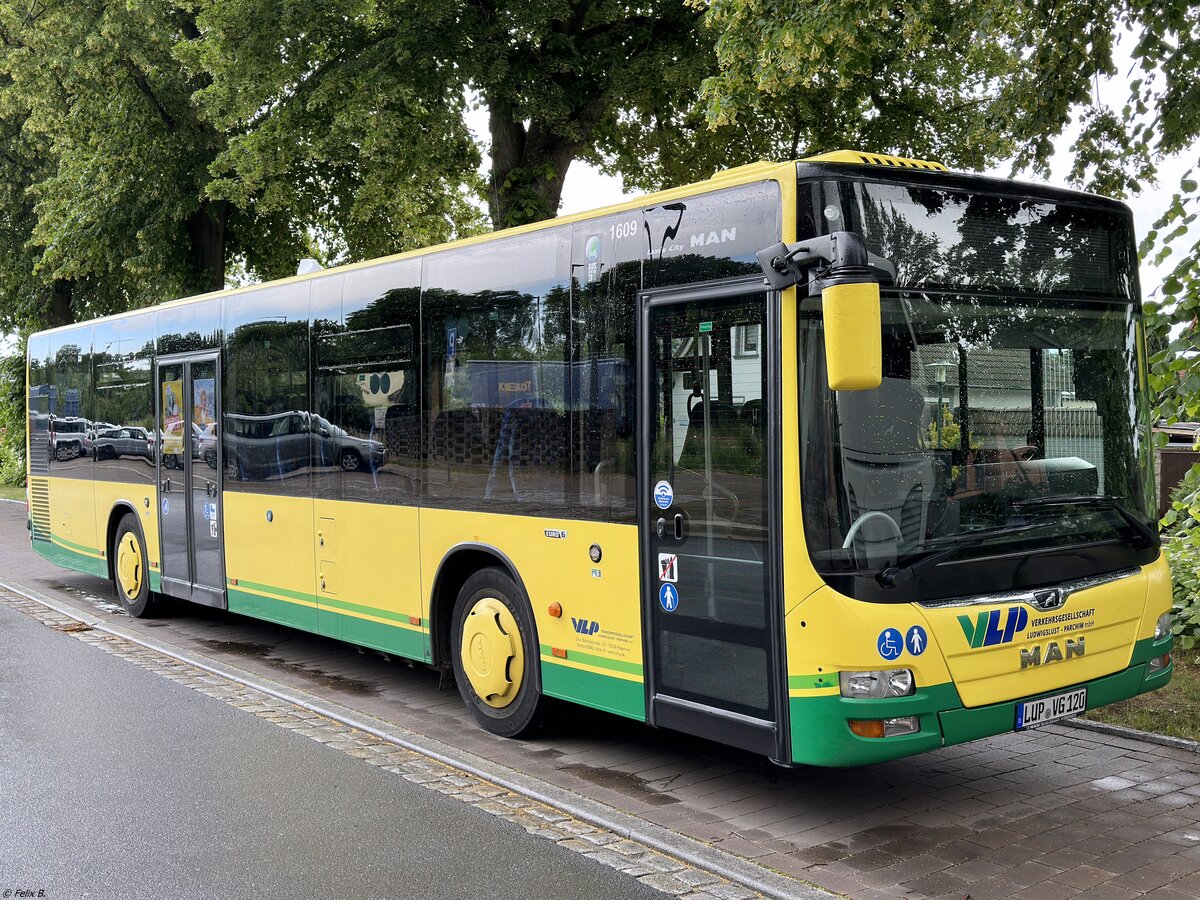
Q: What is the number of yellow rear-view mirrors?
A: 1